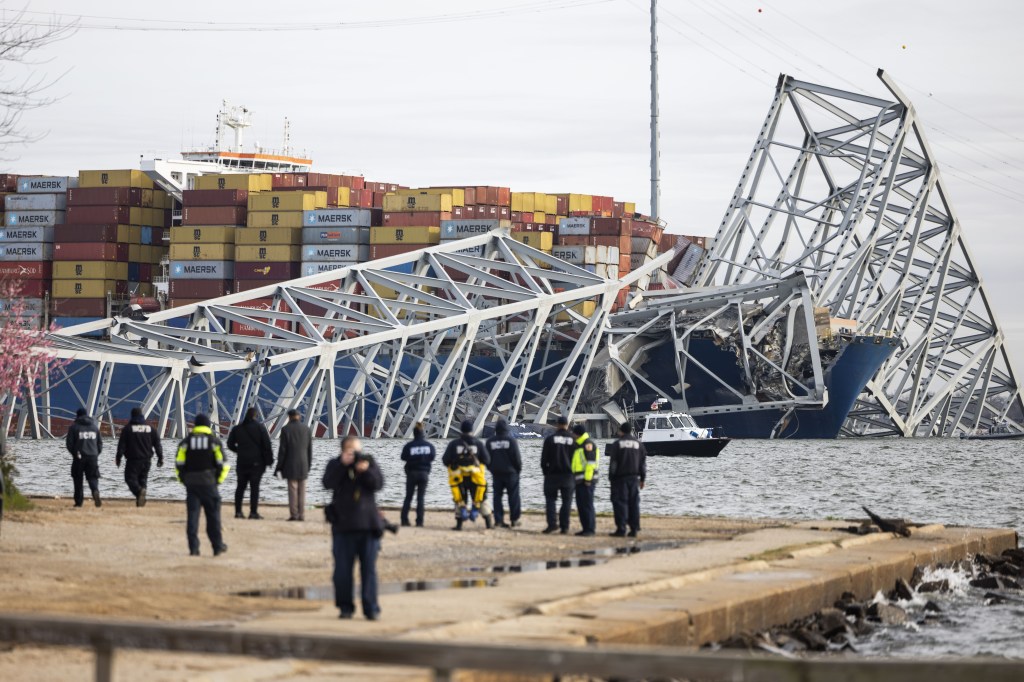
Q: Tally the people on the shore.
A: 12